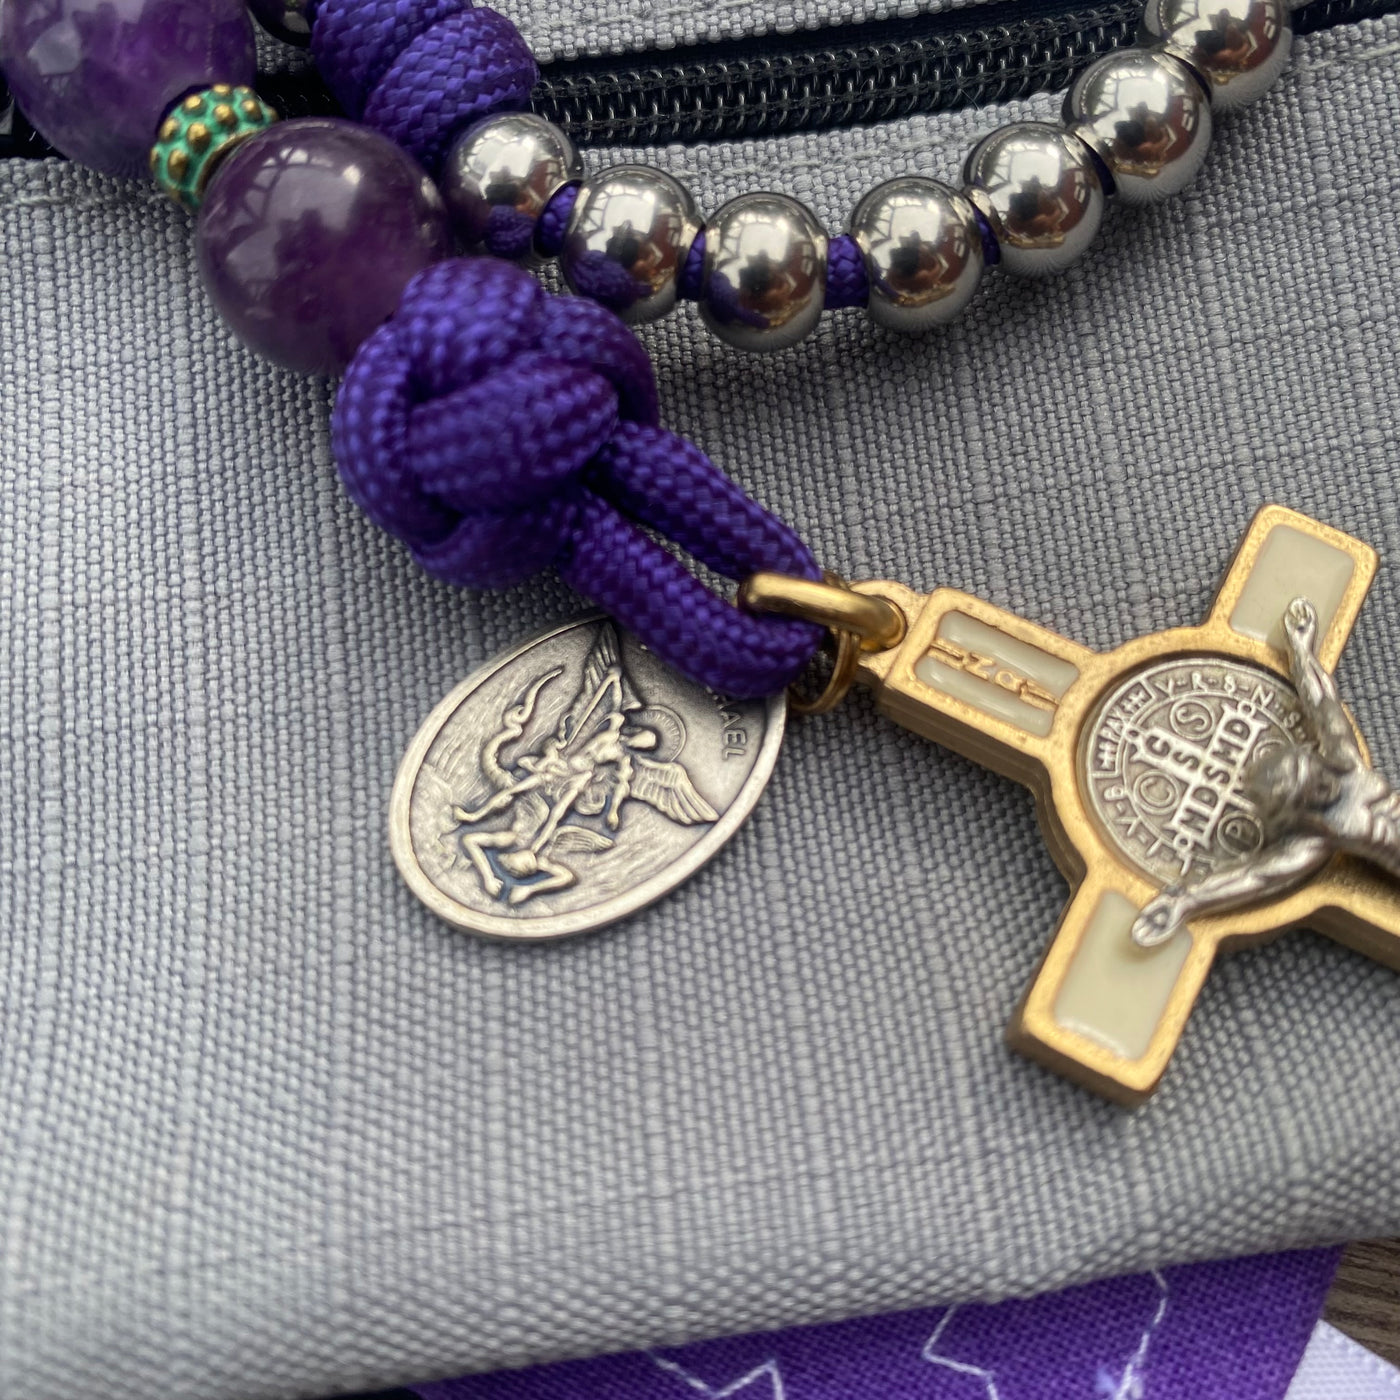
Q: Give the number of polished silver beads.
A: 7